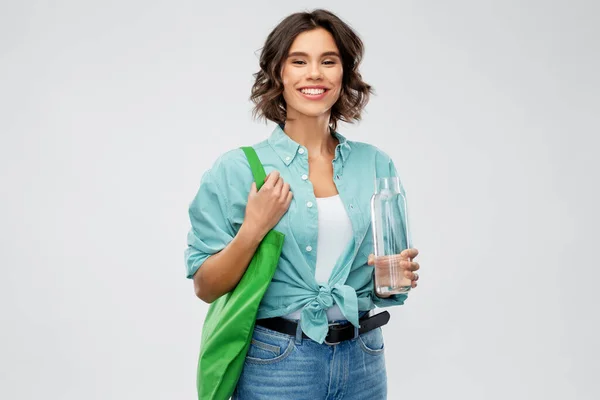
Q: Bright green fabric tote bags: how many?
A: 1